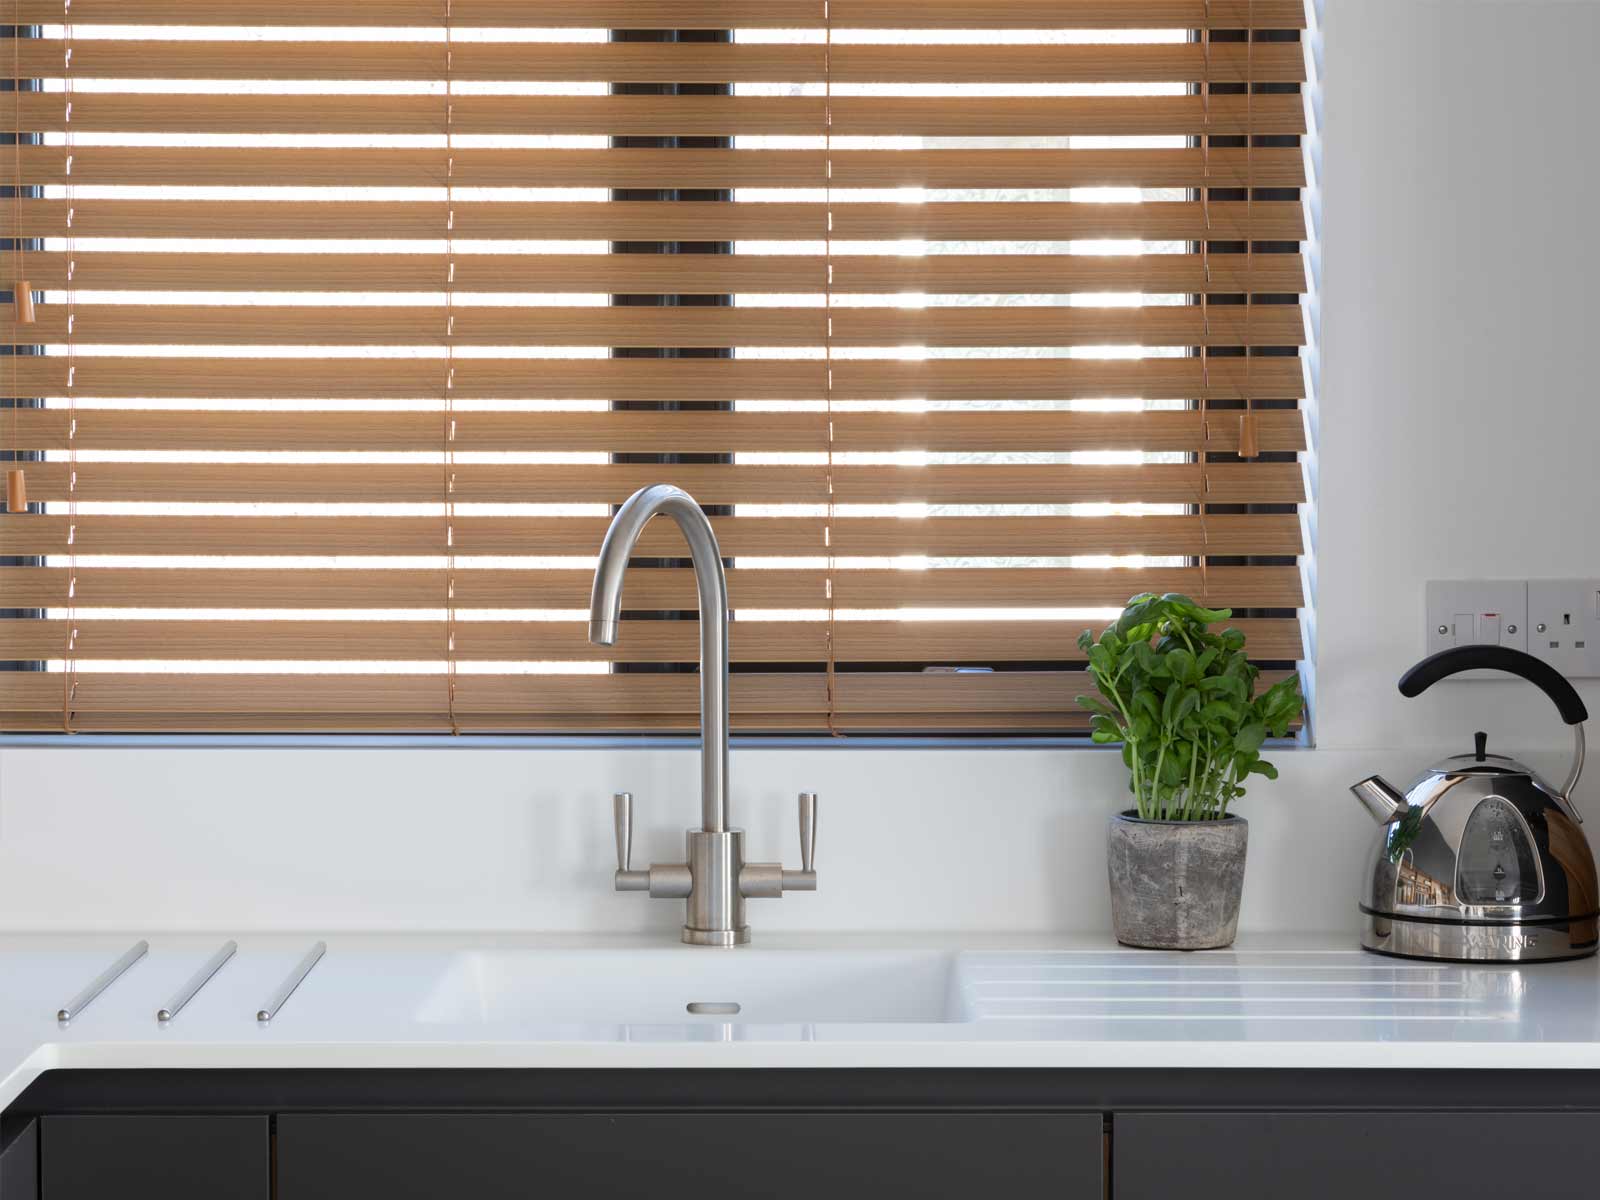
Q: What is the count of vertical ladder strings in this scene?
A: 4